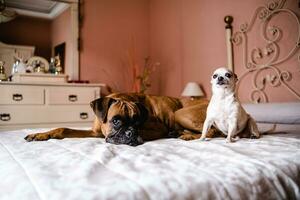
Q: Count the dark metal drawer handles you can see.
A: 4